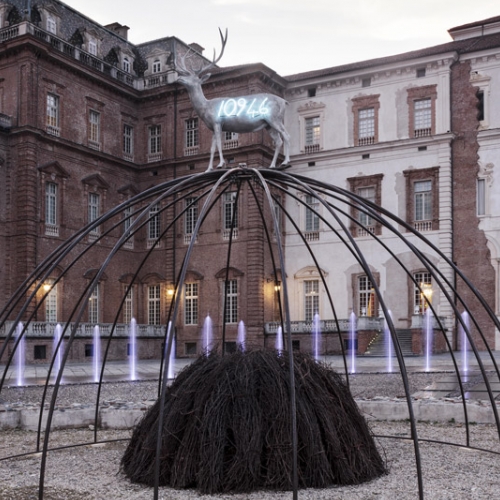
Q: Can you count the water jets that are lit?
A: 13